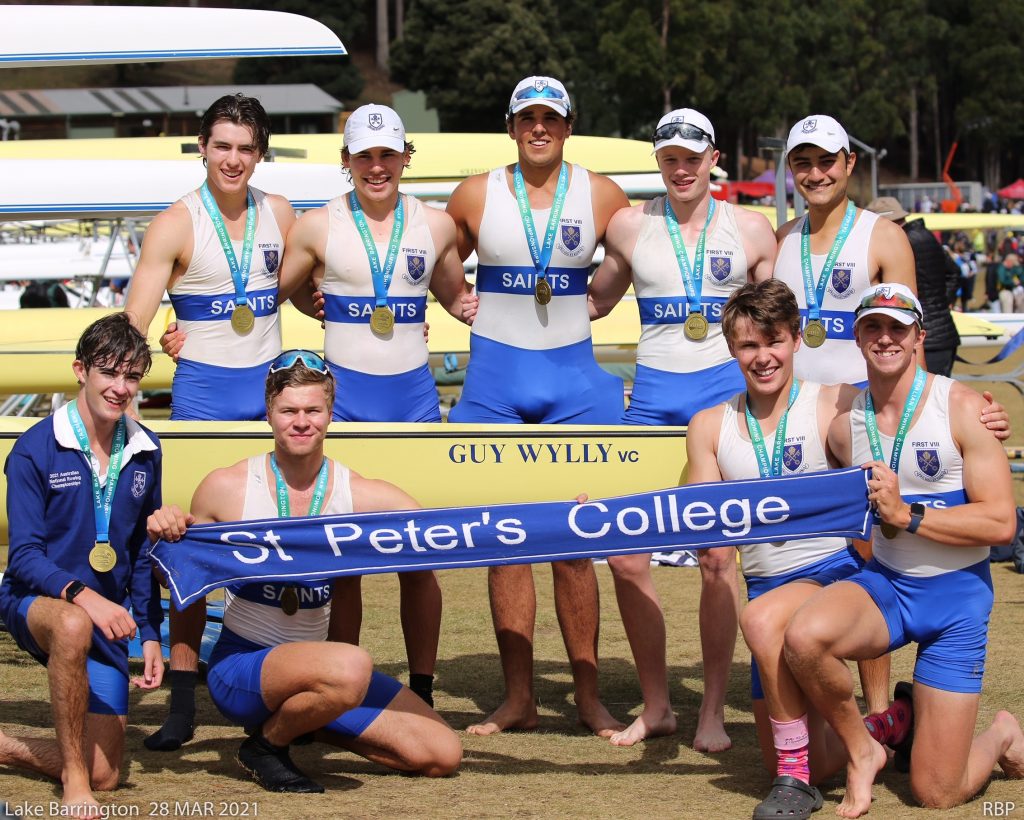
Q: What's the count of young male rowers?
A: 9